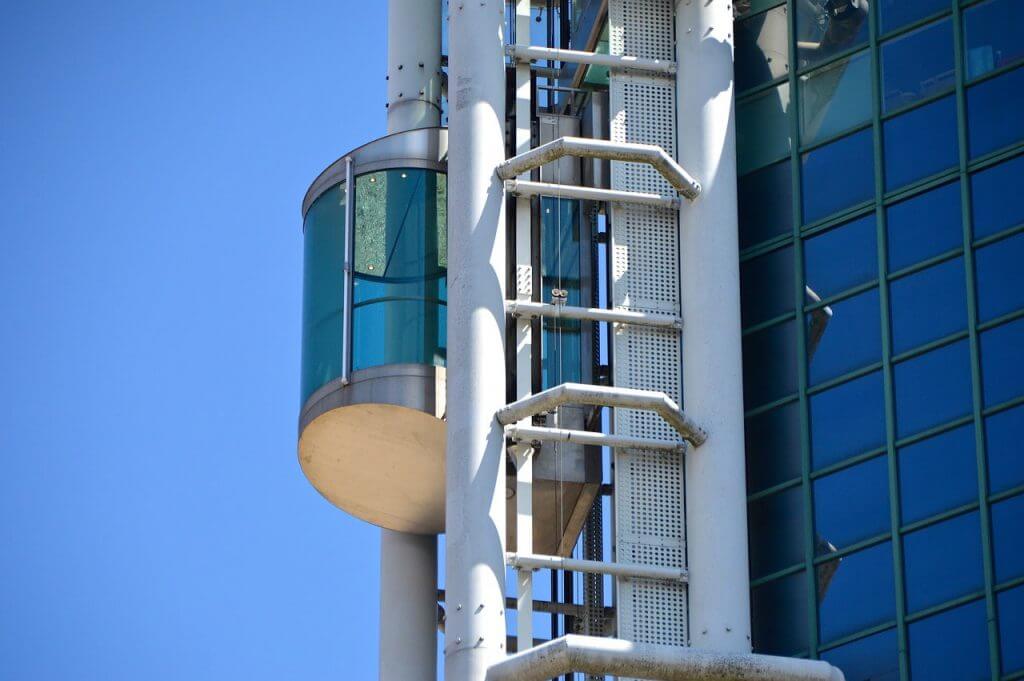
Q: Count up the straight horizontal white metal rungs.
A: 5